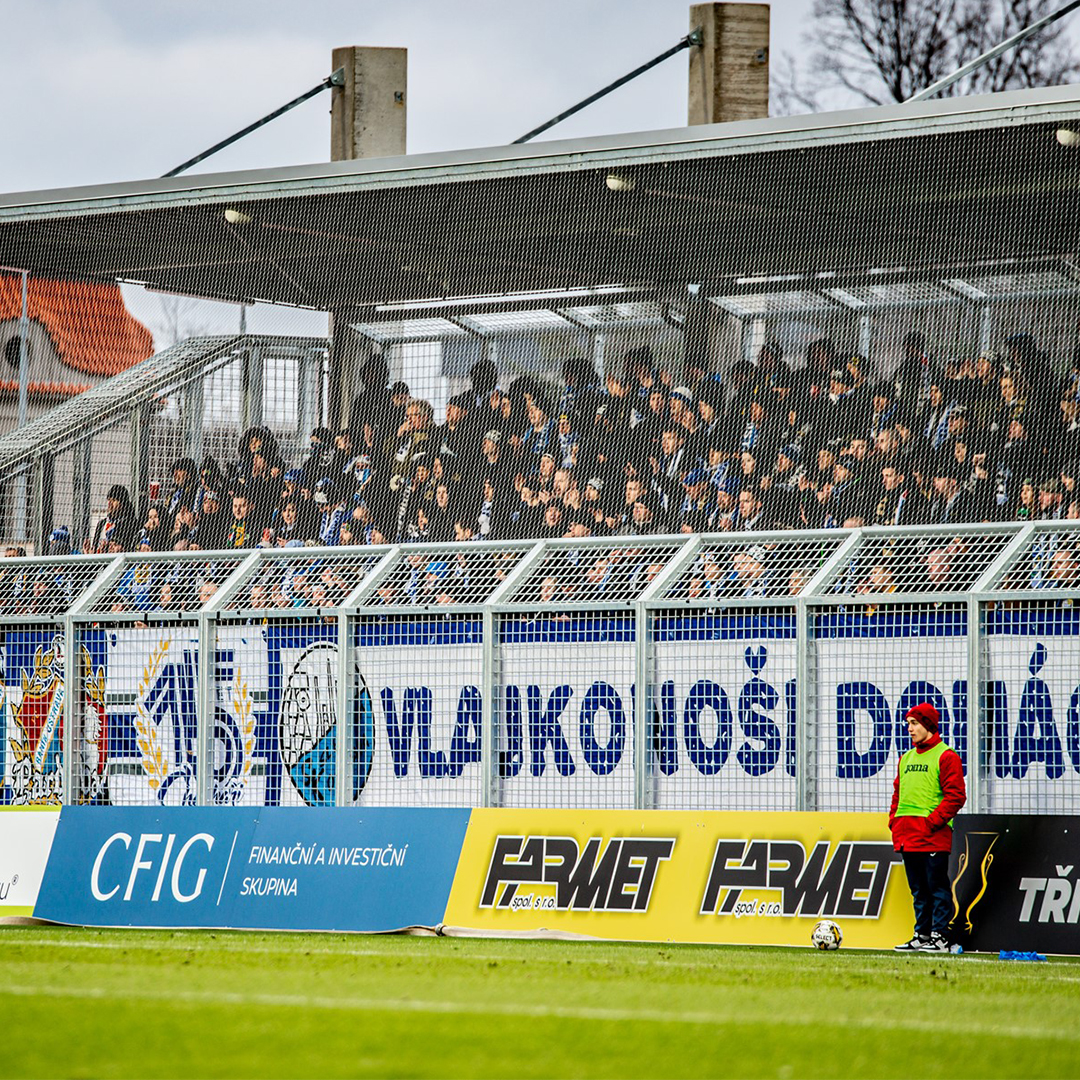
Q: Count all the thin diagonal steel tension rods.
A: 3